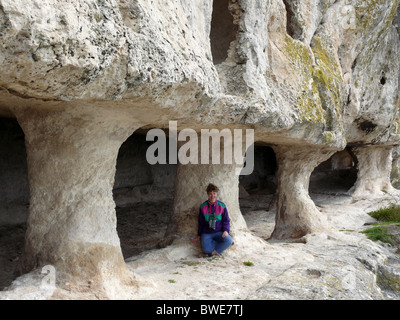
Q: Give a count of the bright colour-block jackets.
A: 1